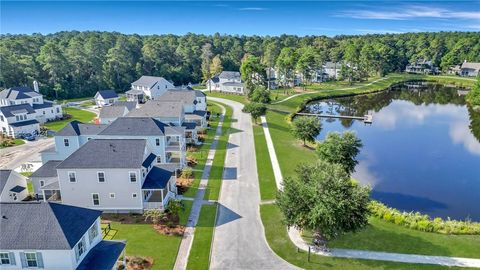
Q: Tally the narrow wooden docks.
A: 1